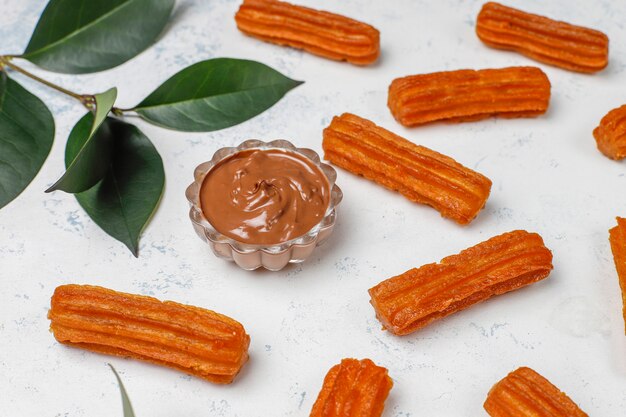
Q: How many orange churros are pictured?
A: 10